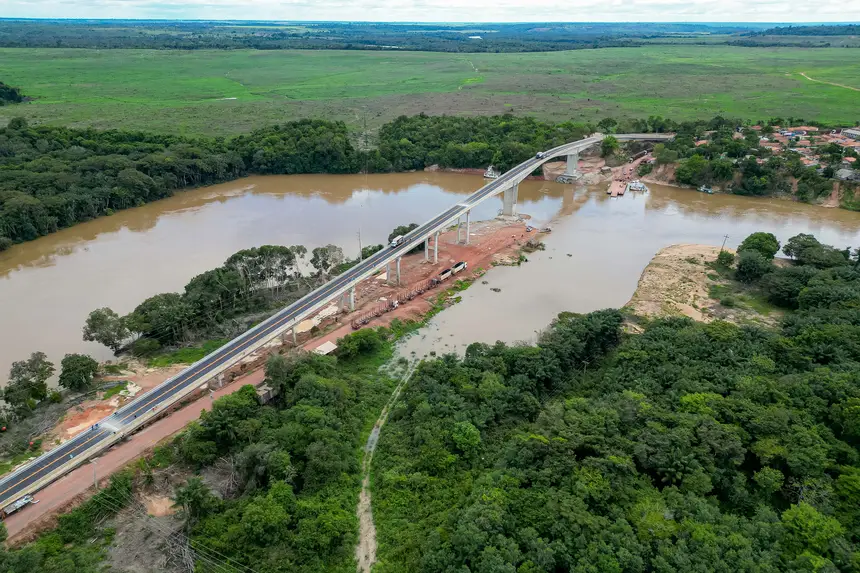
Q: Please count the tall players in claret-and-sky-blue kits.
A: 0